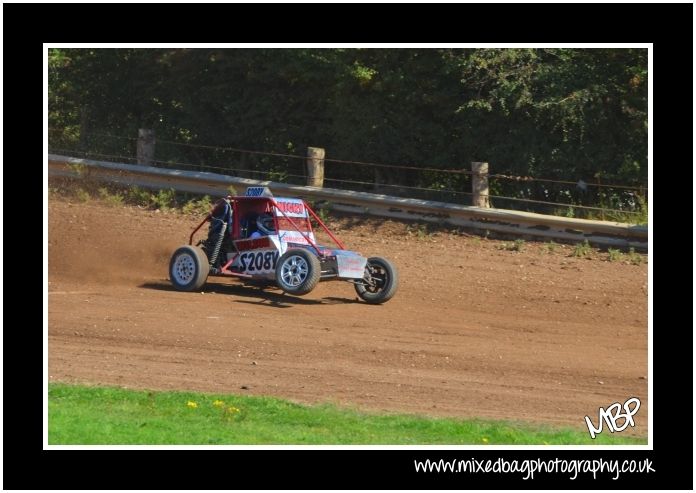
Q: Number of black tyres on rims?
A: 3